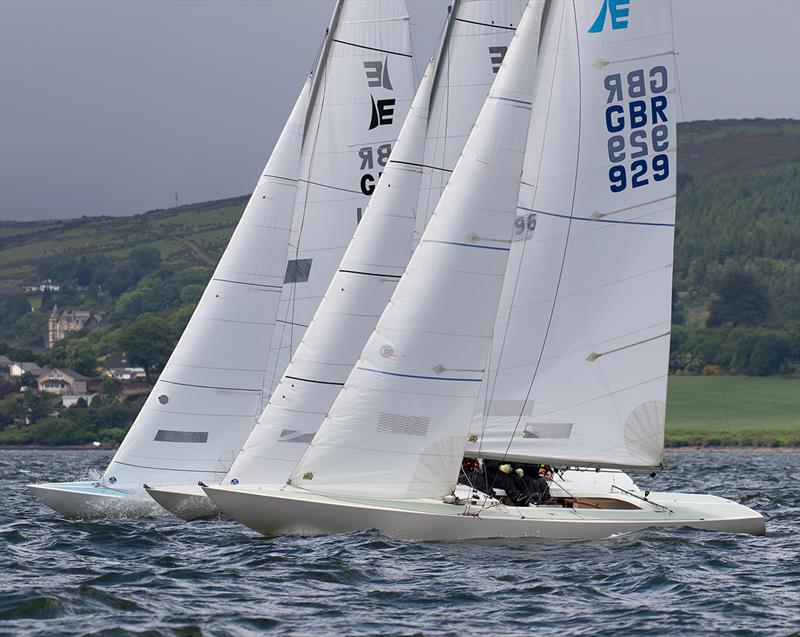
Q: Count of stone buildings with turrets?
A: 1